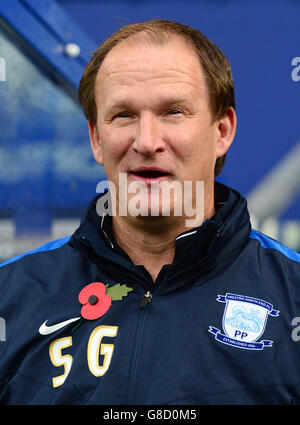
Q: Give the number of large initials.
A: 2